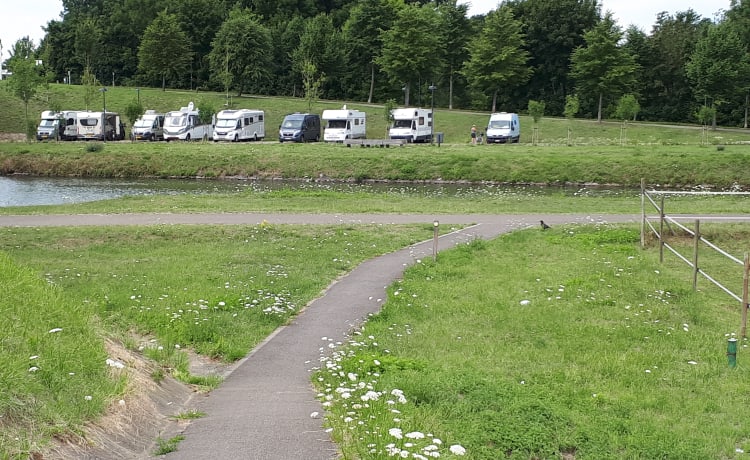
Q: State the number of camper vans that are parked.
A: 9